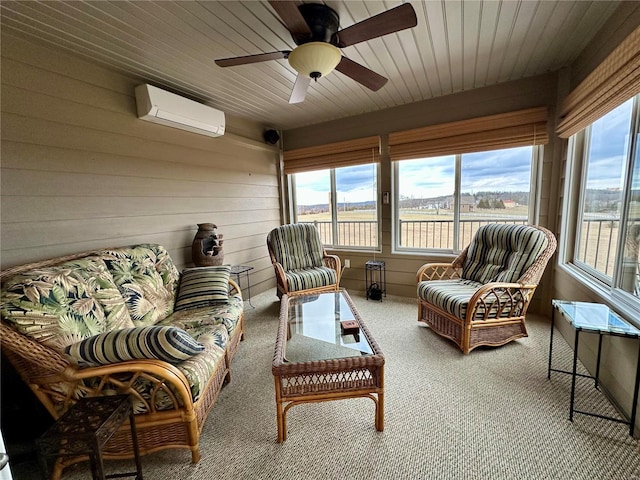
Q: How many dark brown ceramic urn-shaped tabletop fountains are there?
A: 1